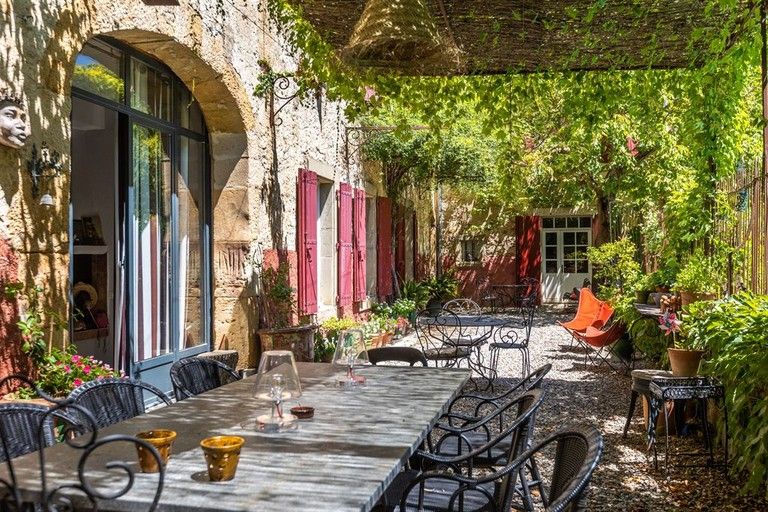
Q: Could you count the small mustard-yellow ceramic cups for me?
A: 2